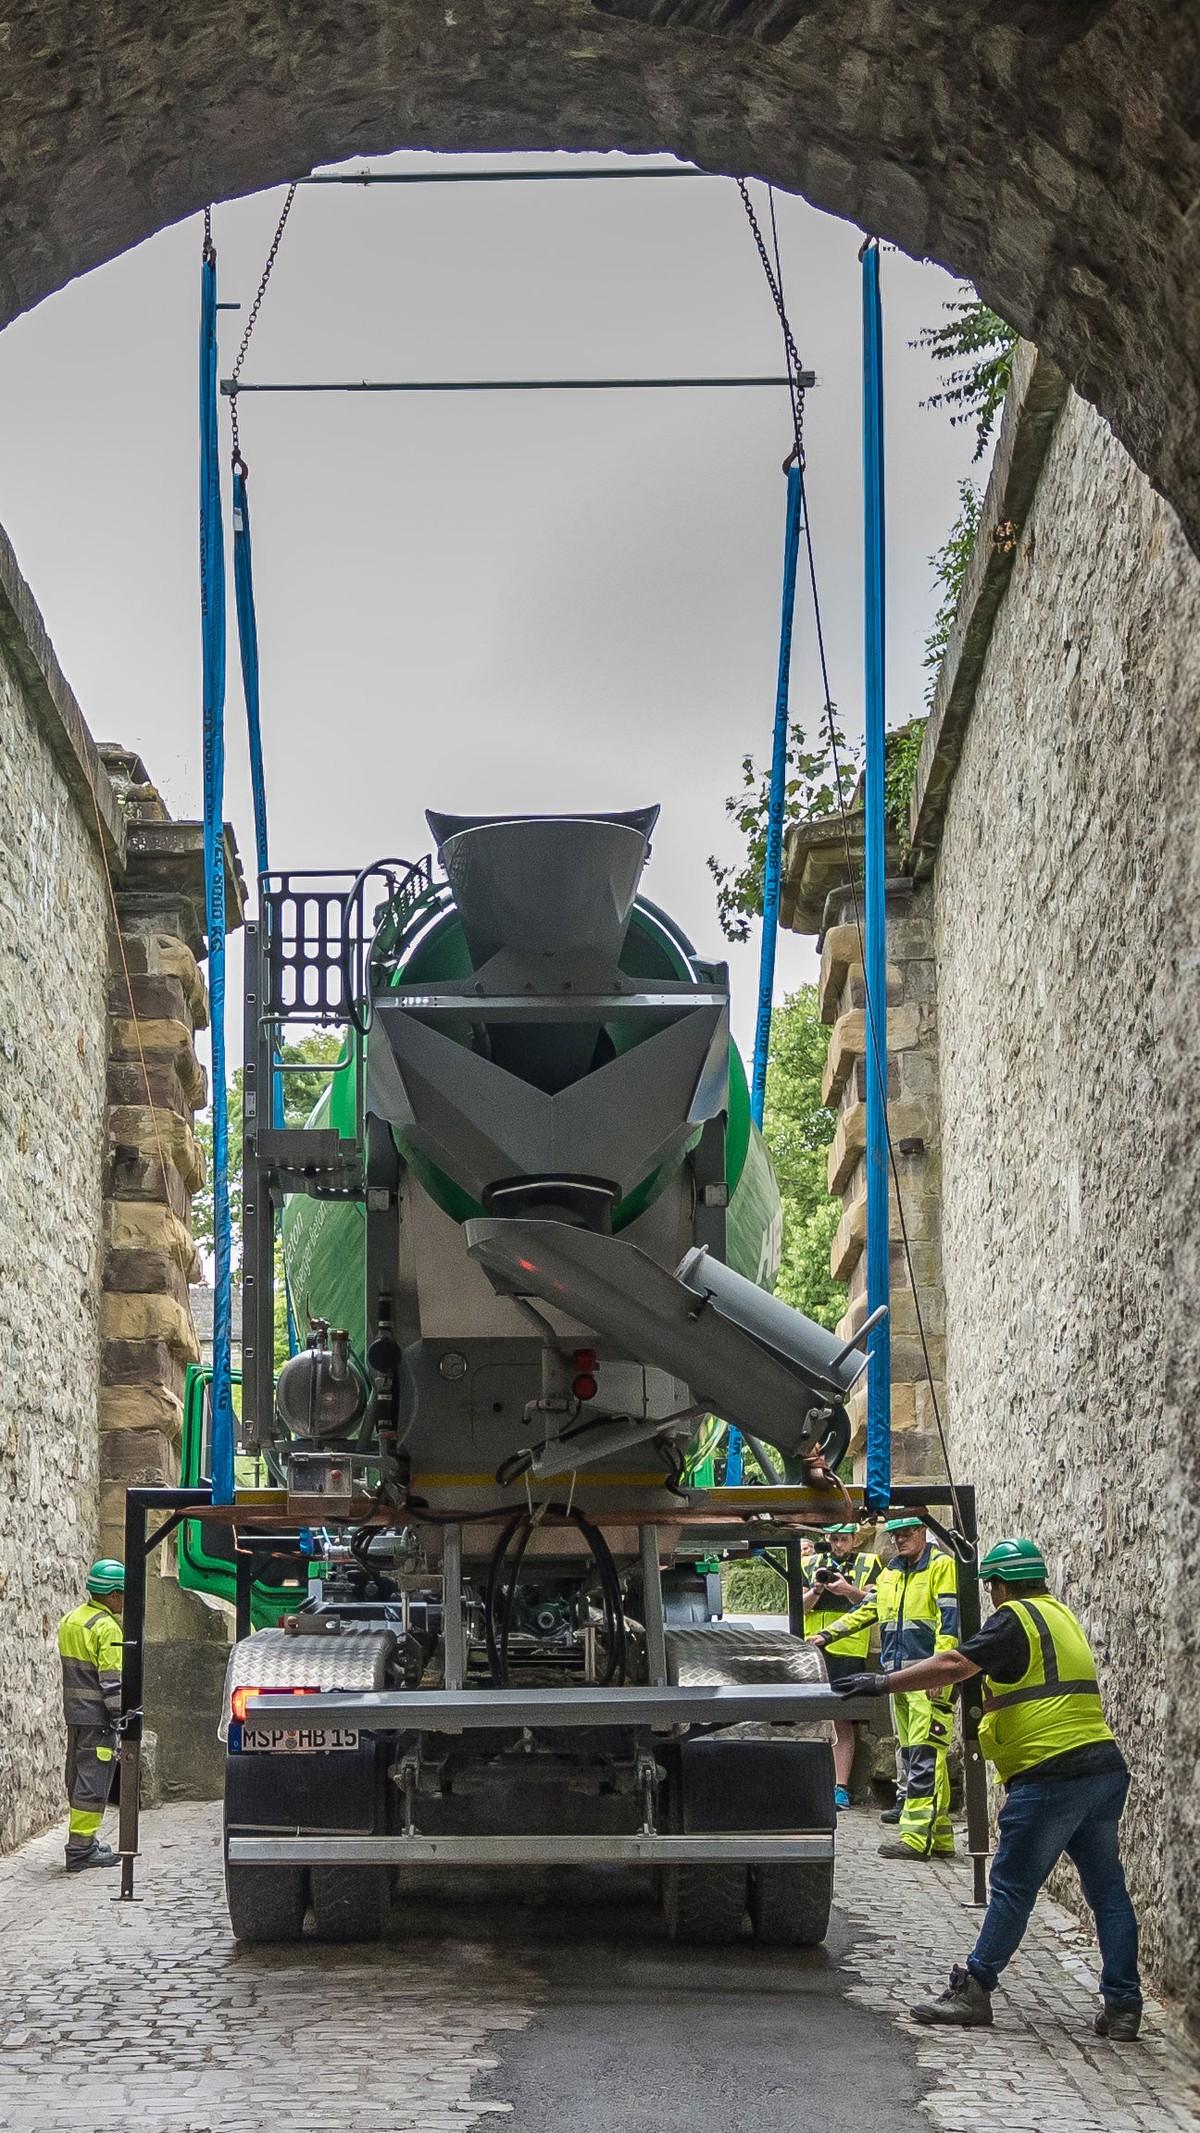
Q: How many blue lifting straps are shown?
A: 4